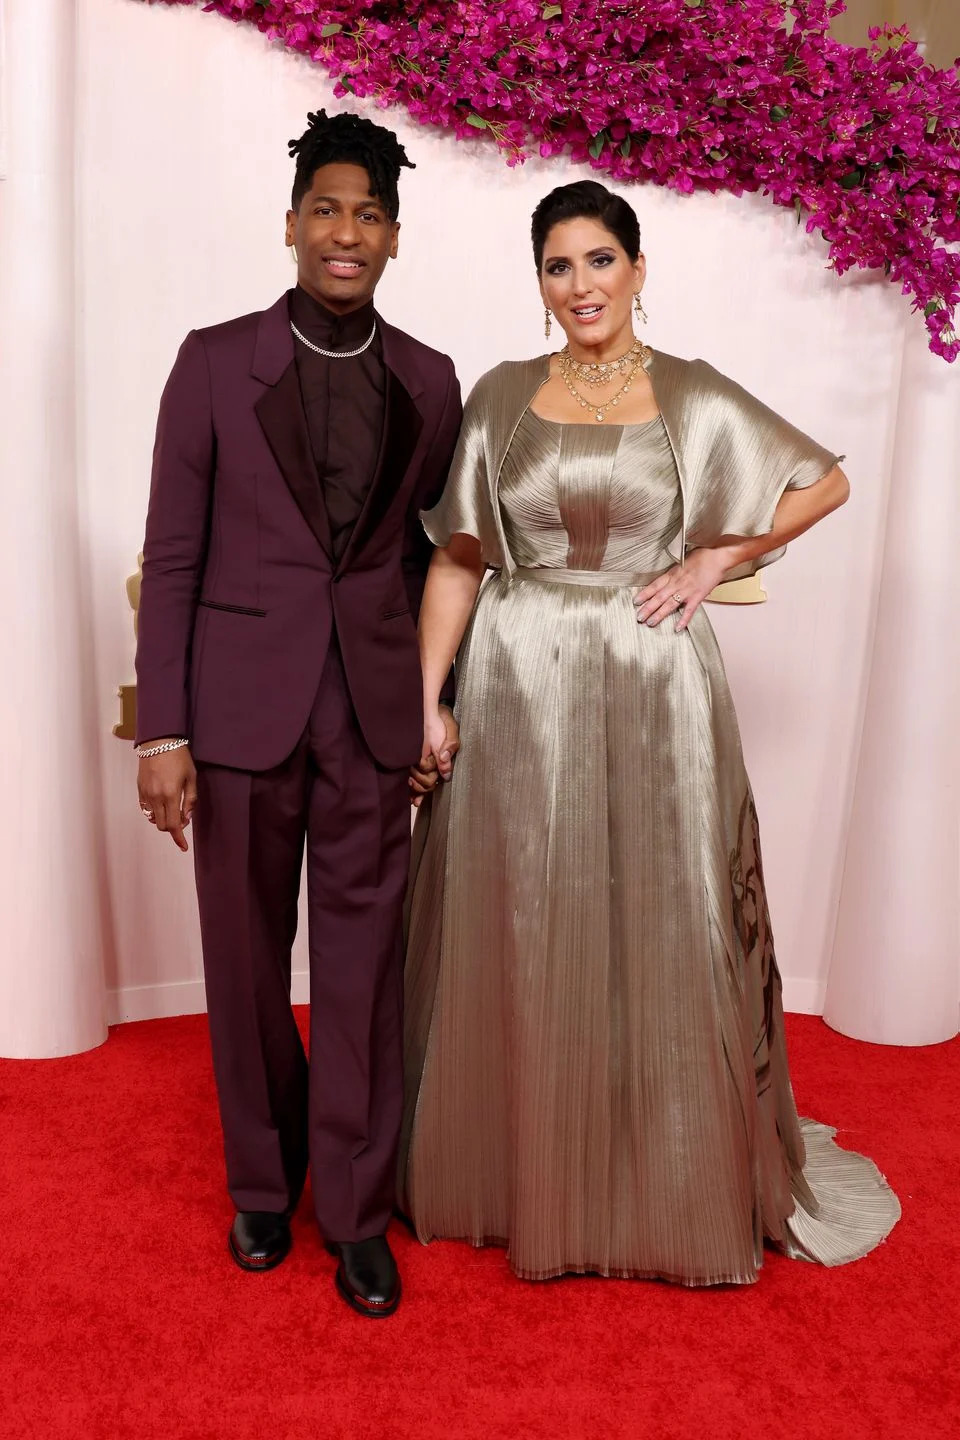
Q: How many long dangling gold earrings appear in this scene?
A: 2